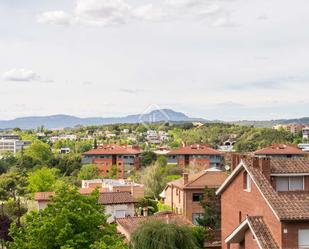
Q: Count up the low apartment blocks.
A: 3